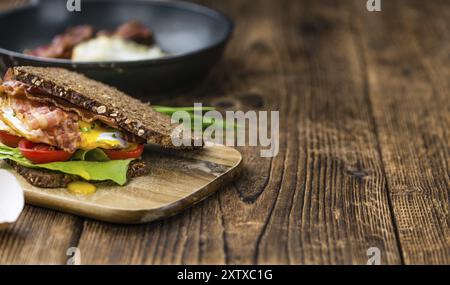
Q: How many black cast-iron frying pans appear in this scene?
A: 1